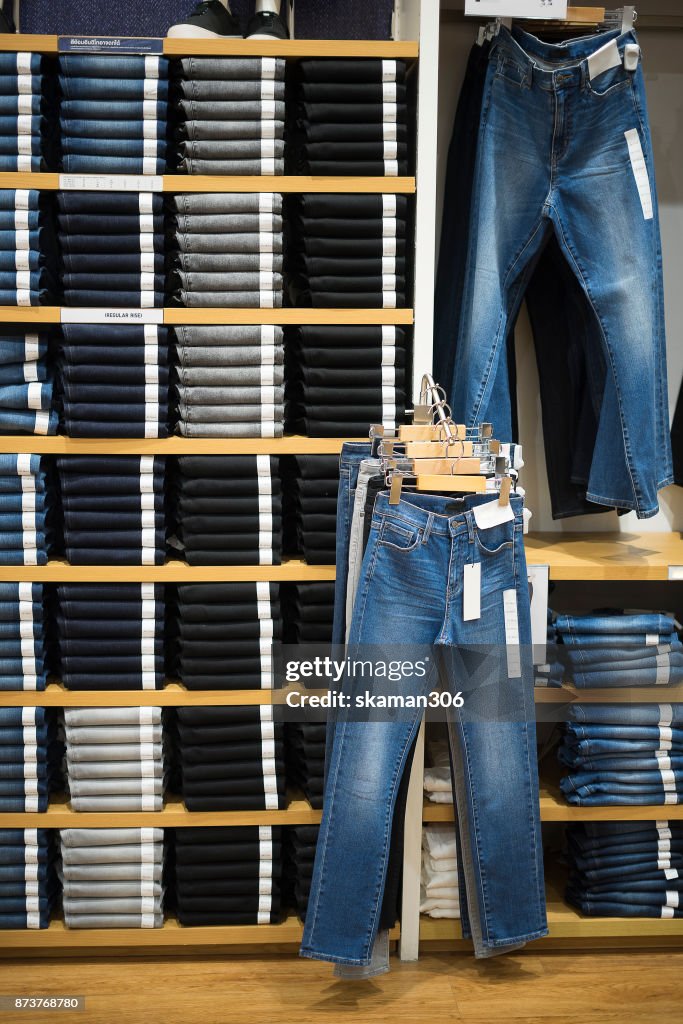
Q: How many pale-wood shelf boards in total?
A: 12